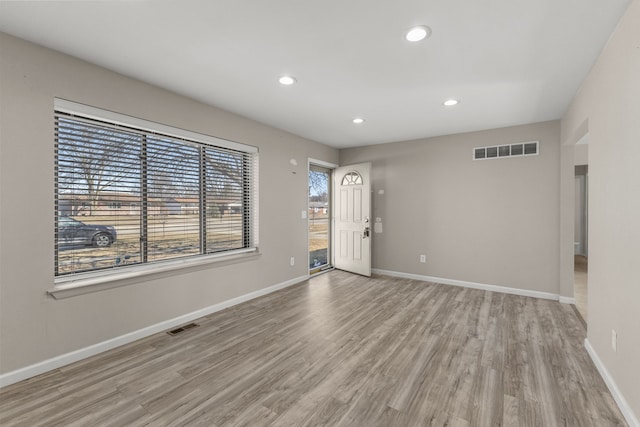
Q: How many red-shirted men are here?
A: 0